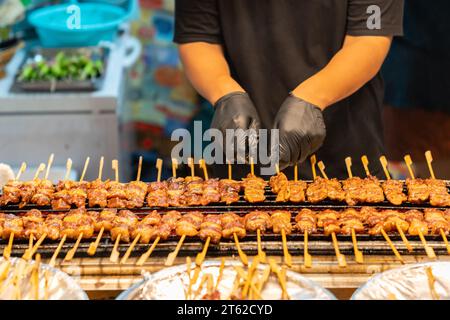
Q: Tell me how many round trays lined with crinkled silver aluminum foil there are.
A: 3